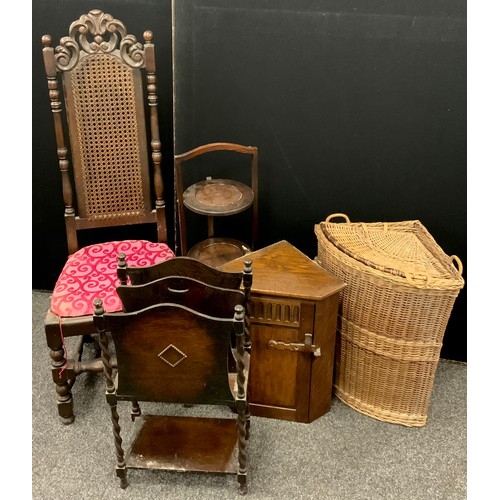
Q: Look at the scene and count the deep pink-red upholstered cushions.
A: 1